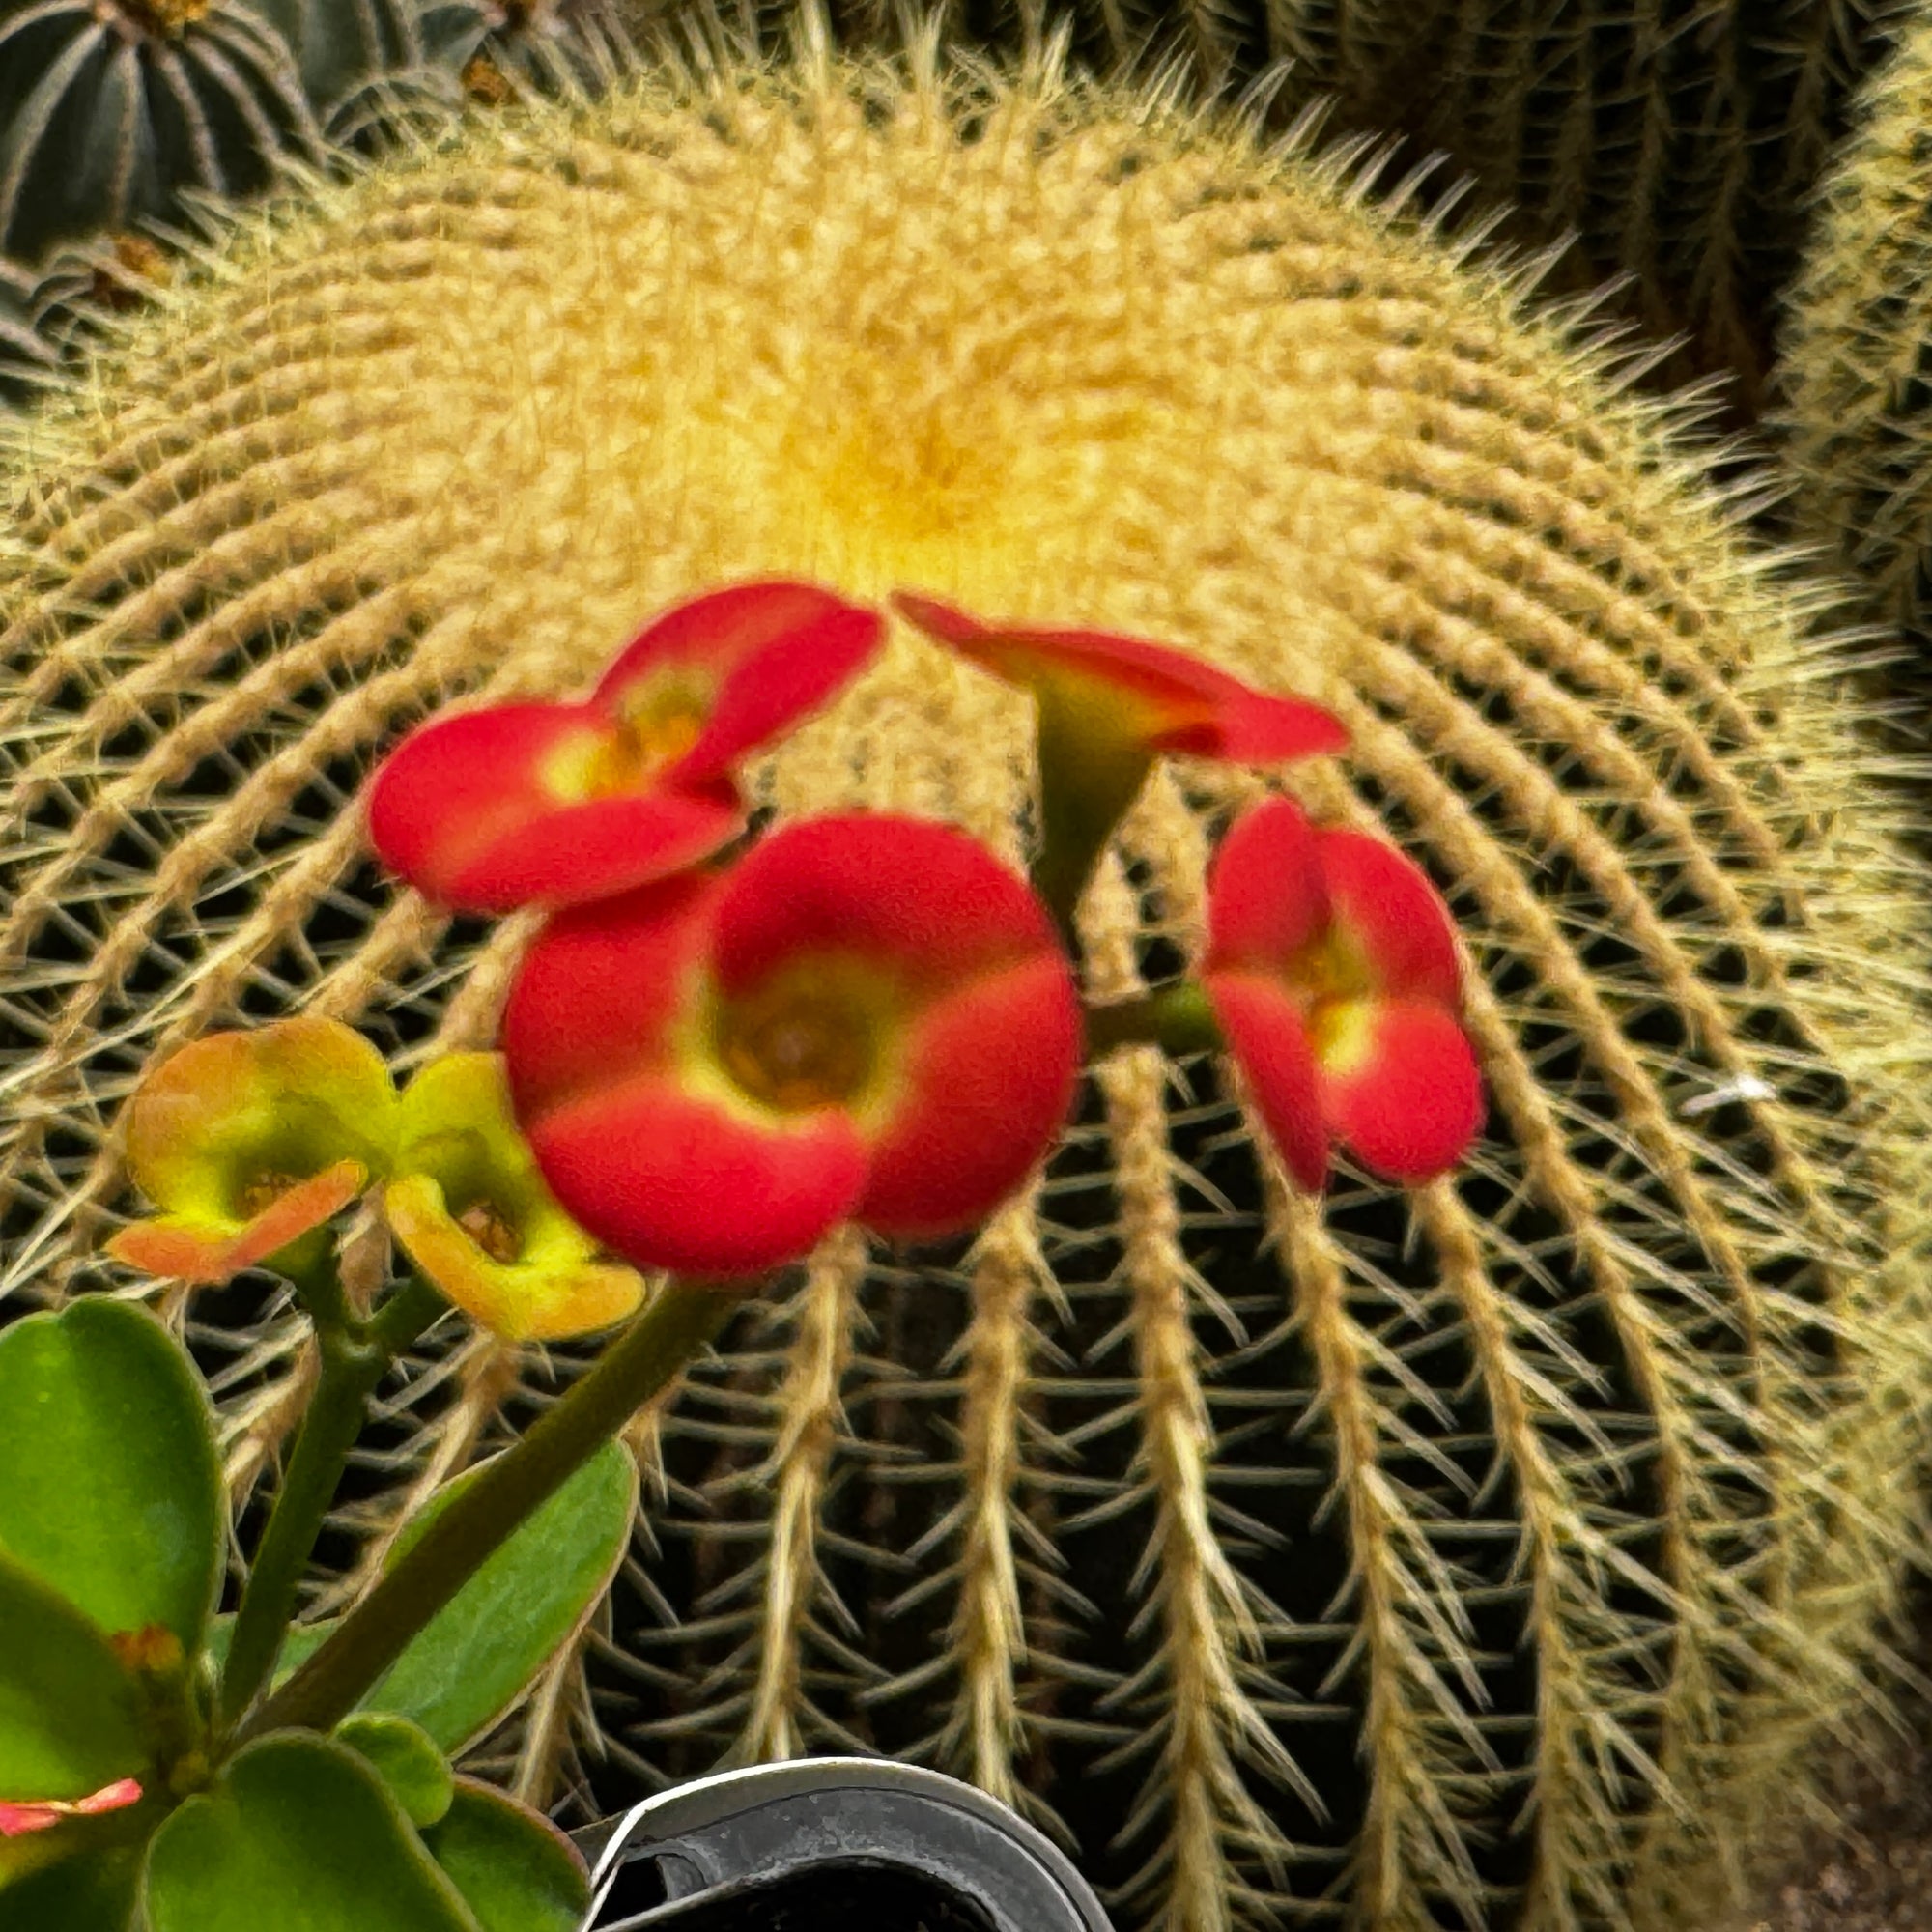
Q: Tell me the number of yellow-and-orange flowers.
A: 2